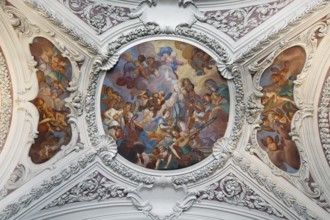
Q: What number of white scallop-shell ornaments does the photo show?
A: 4